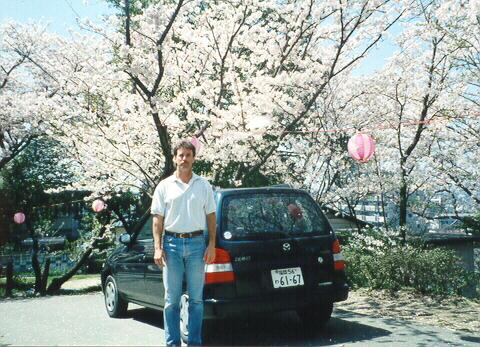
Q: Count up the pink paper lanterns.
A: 4